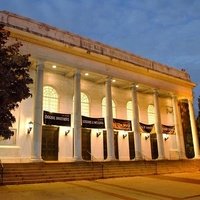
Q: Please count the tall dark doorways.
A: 5